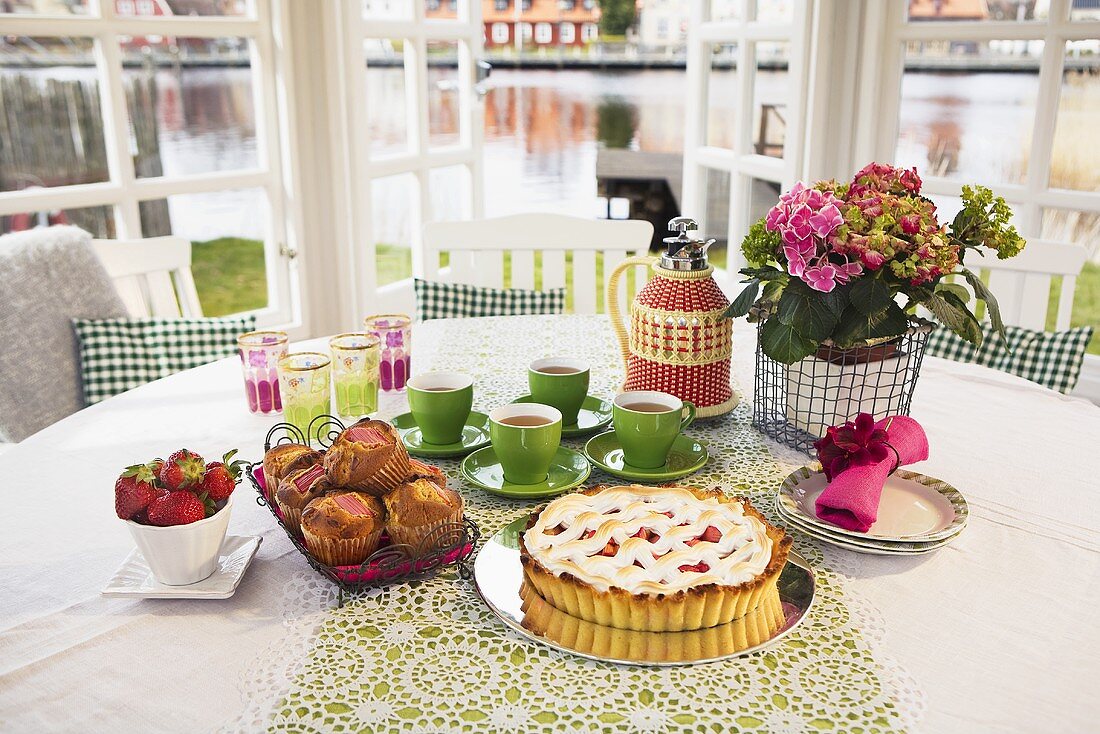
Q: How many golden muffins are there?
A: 6